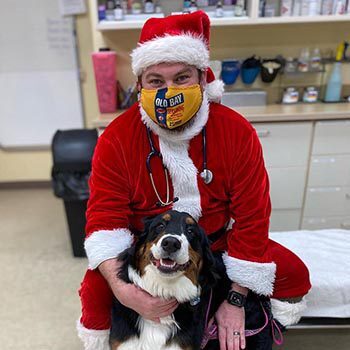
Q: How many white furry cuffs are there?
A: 4